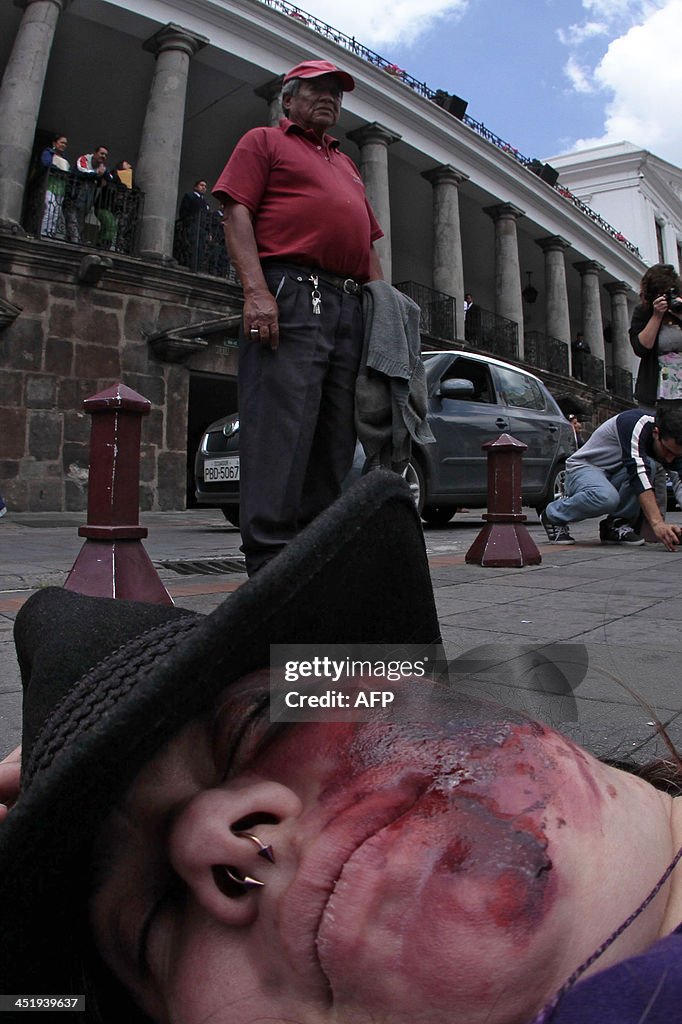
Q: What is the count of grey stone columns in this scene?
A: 9